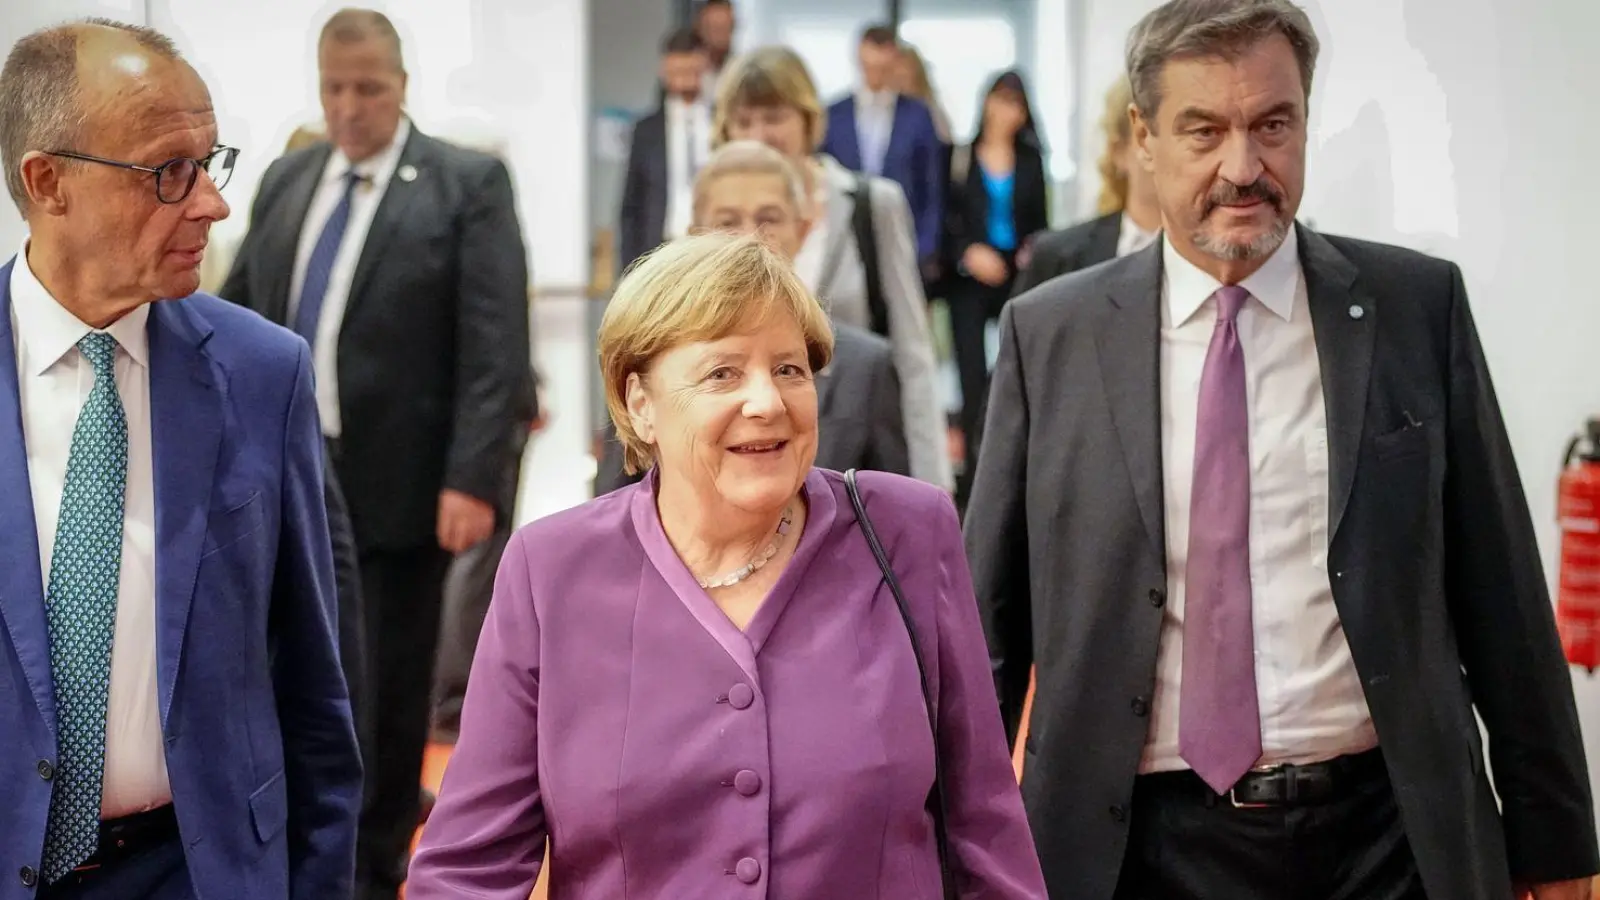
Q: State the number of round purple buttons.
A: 3